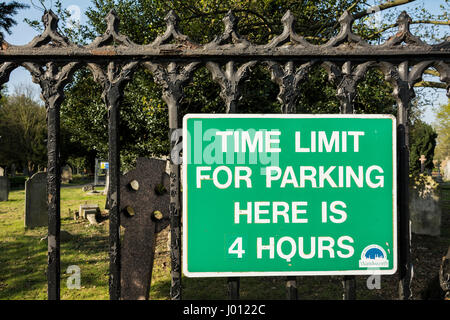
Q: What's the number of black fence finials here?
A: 7